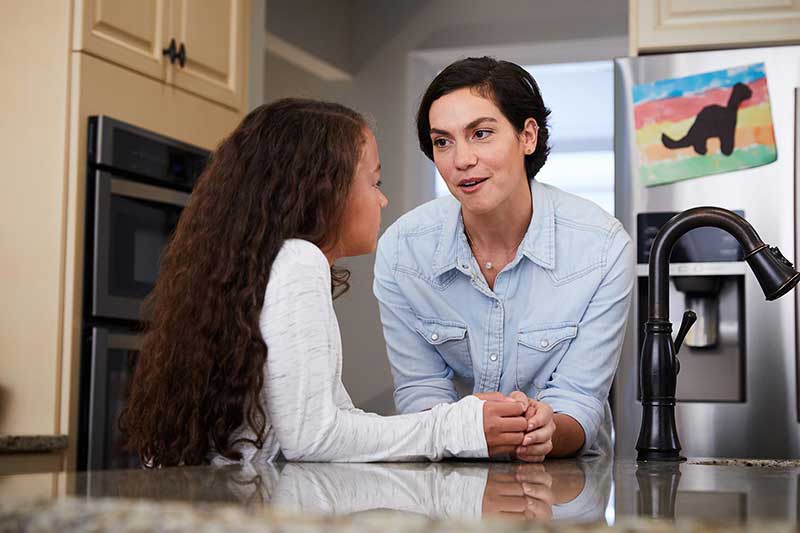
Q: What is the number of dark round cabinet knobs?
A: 2